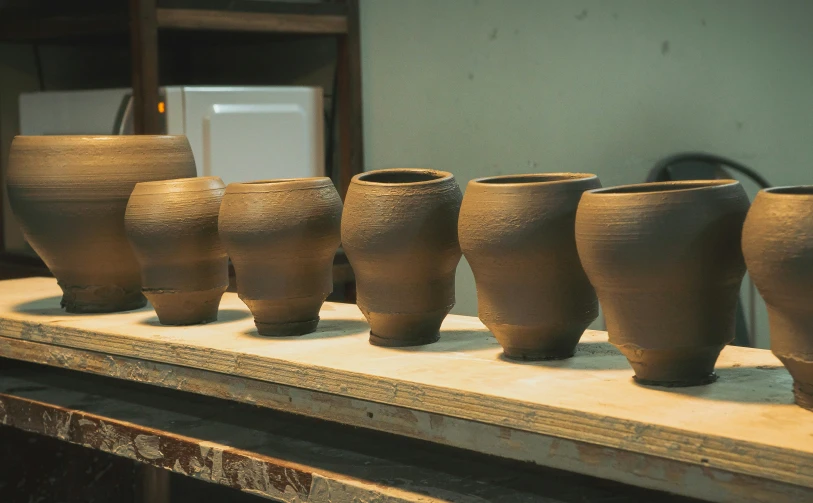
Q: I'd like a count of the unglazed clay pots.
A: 7